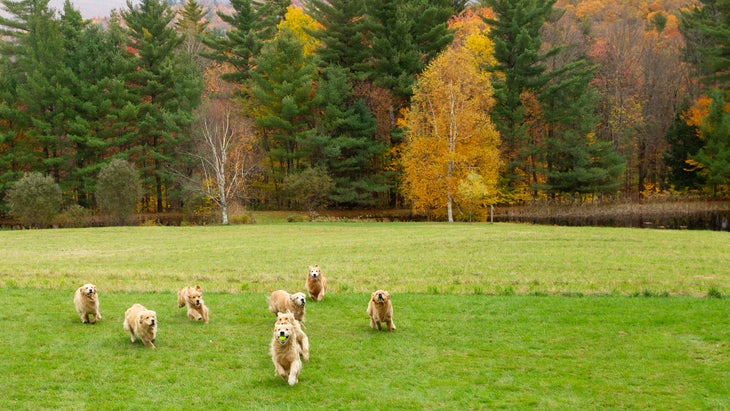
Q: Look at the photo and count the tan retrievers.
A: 8